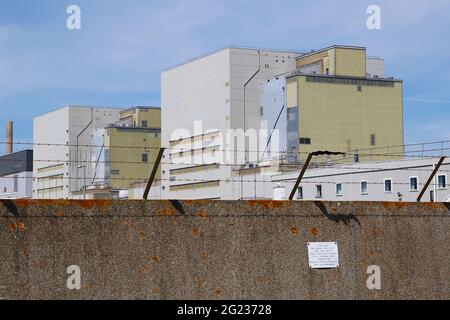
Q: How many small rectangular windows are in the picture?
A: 7